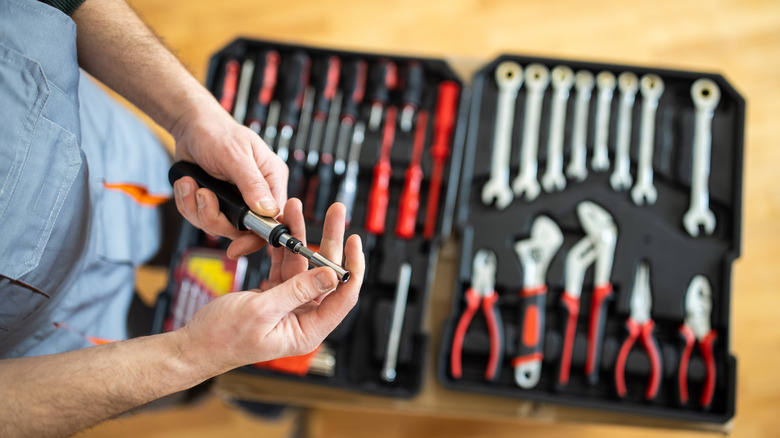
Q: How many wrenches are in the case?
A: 9